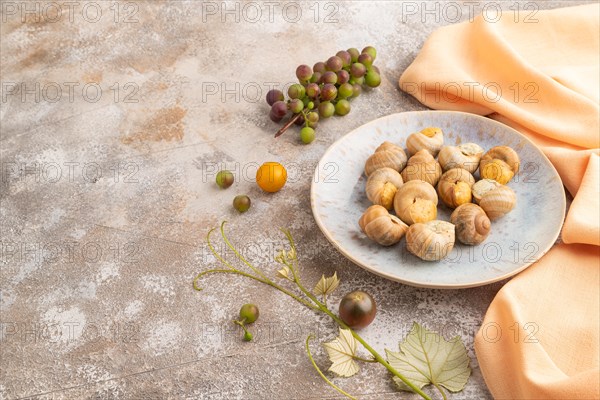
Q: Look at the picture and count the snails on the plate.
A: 12